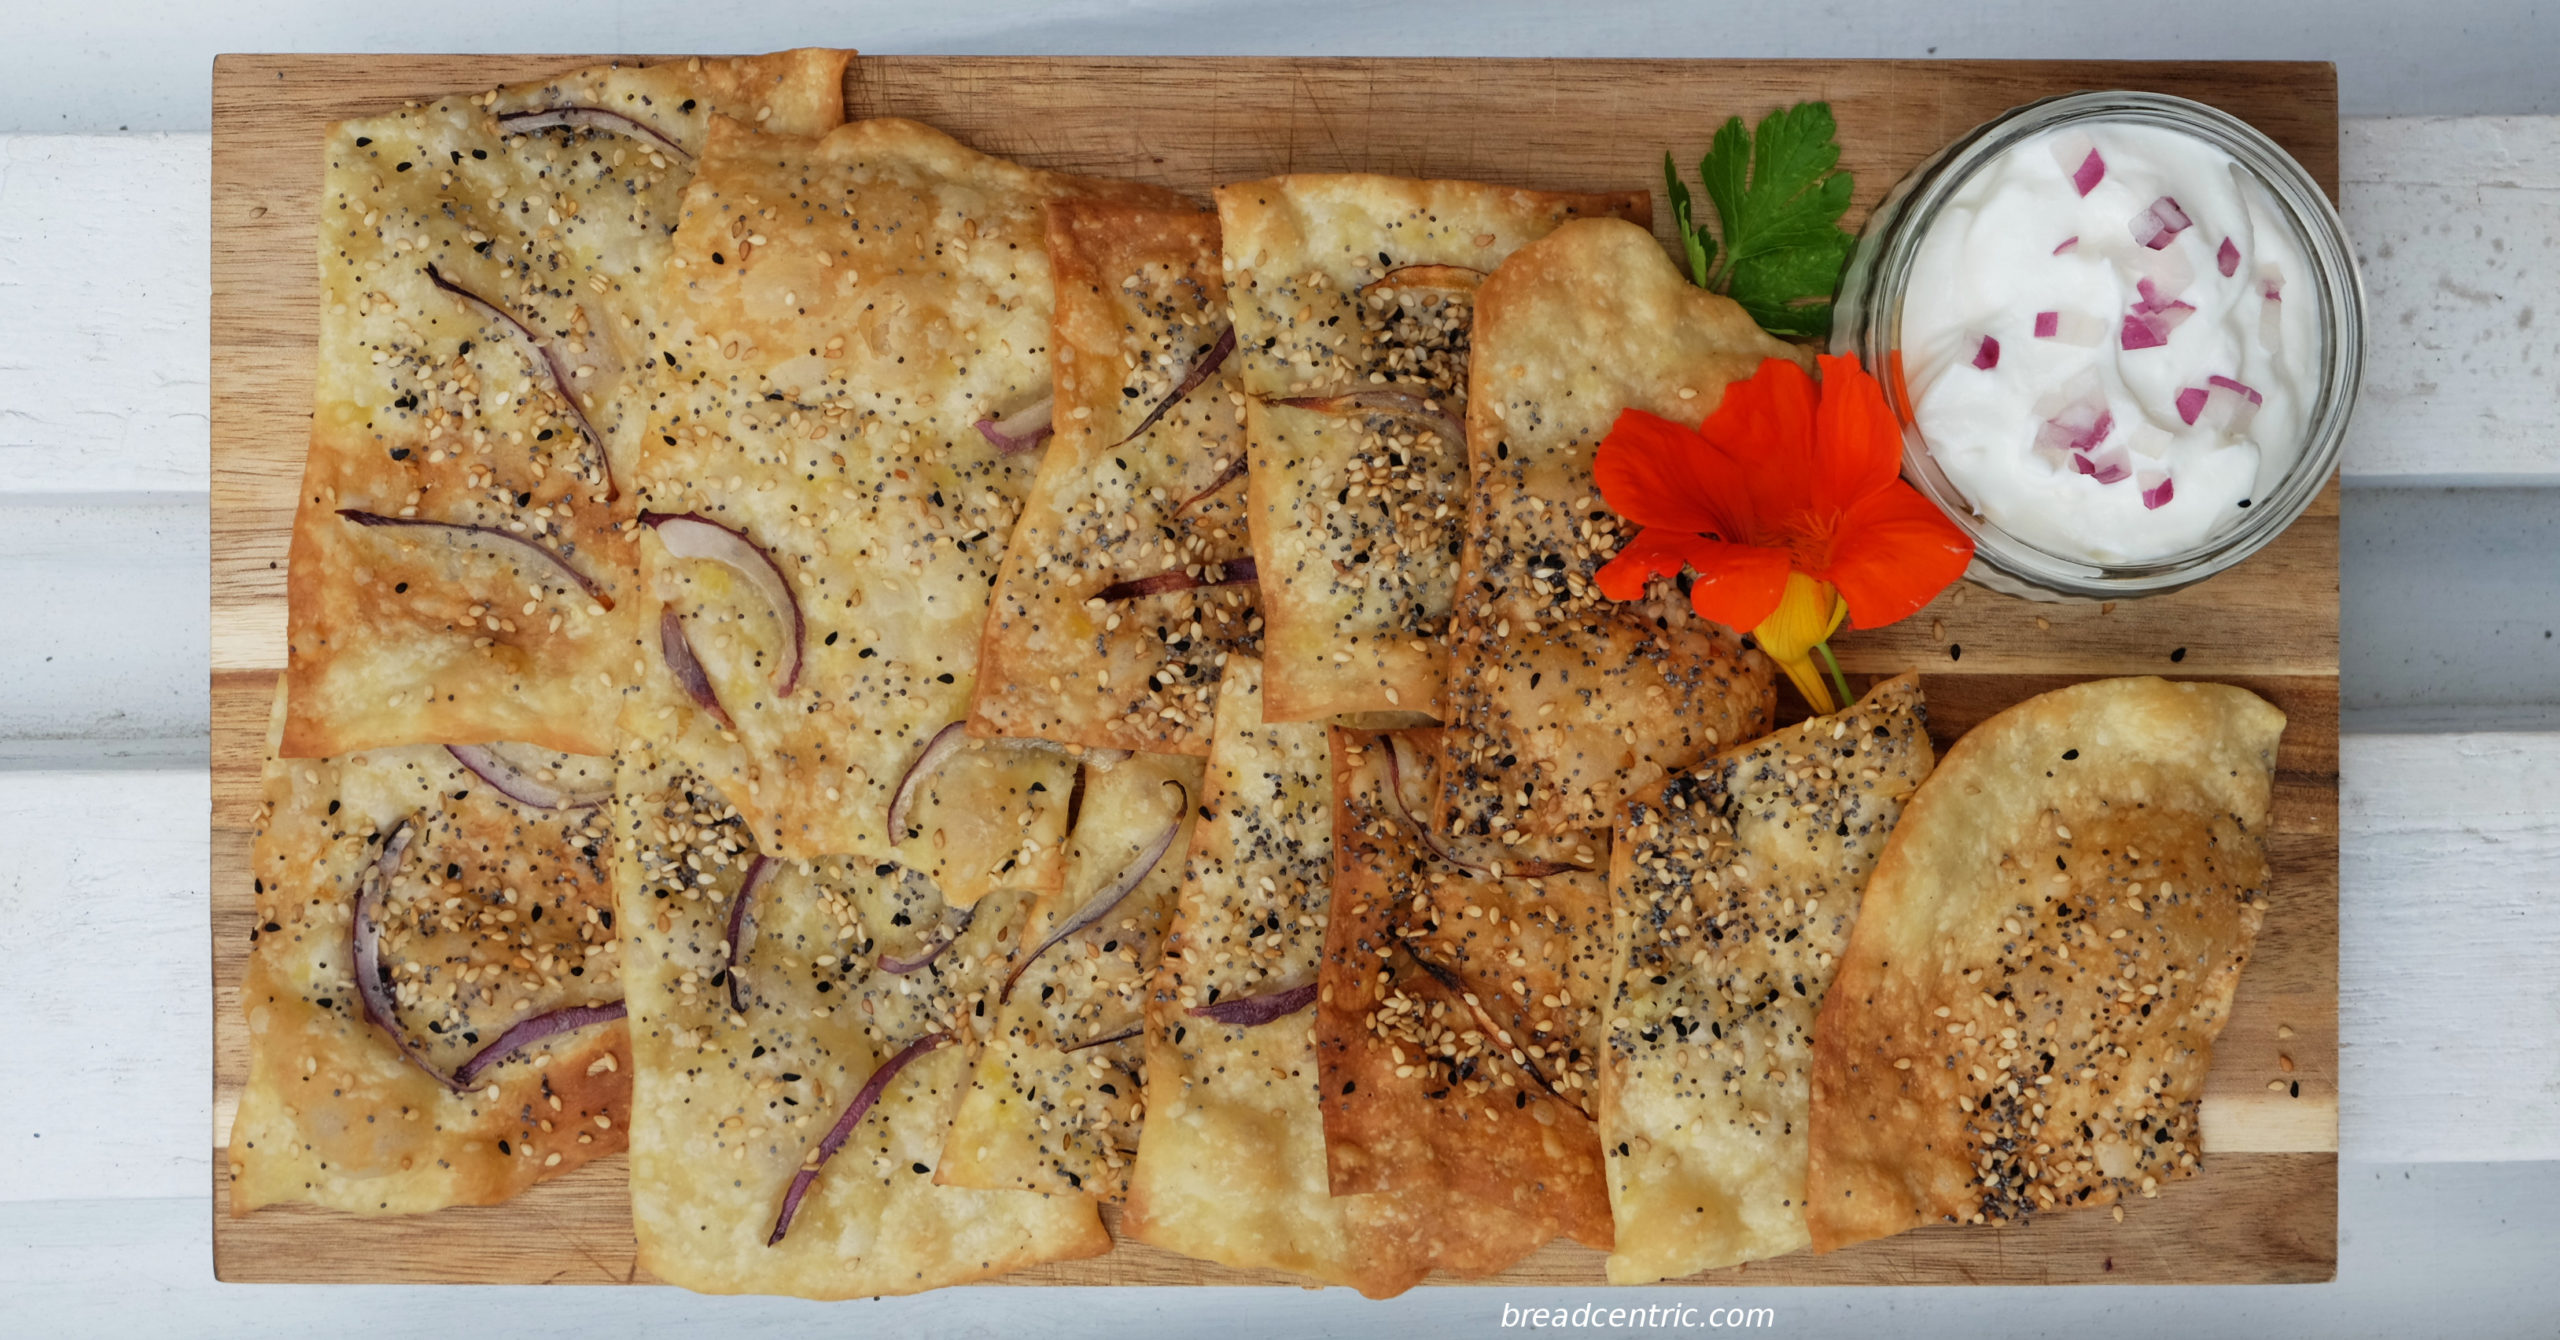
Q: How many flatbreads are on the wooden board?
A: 12